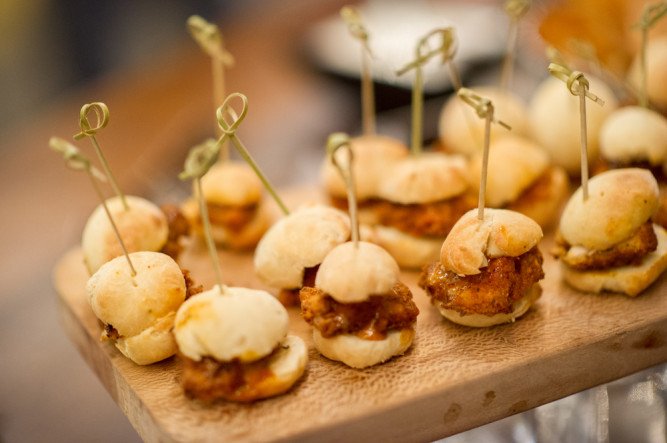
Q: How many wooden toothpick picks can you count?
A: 13